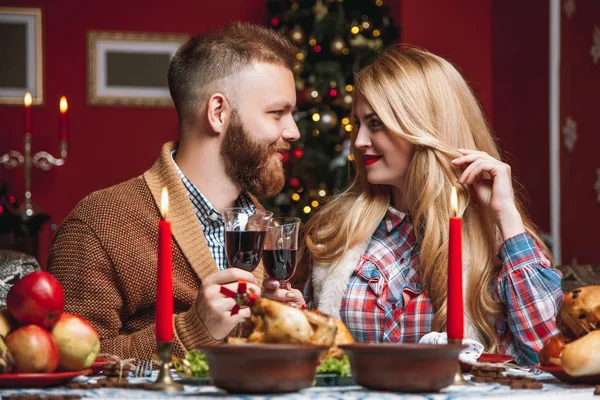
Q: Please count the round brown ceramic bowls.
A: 2